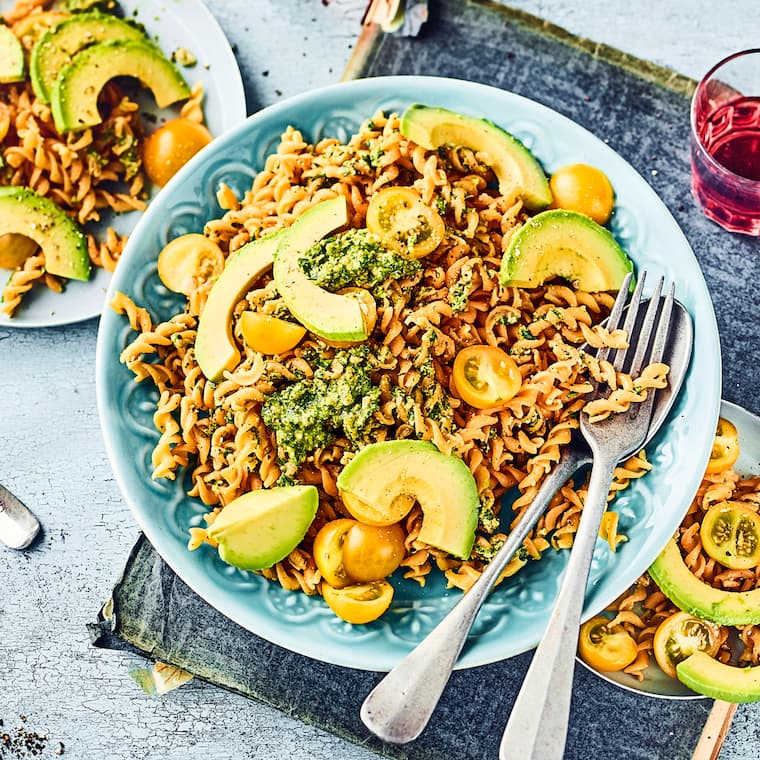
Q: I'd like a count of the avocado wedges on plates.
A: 12